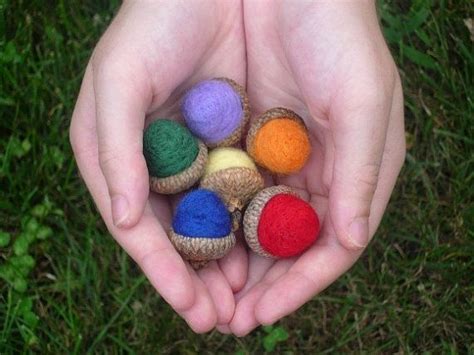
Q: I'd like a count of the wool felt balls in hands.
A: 6